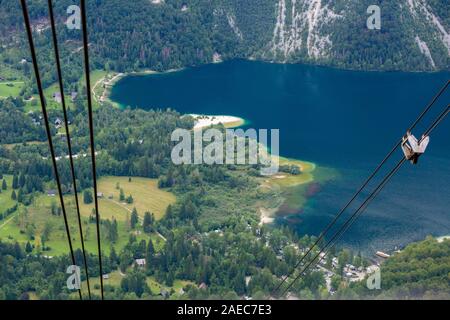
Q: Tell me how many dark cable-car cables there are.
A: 5